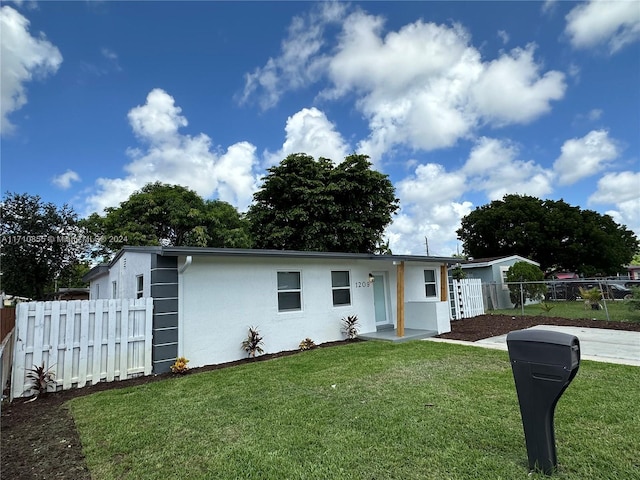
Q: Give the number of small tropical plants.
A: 5